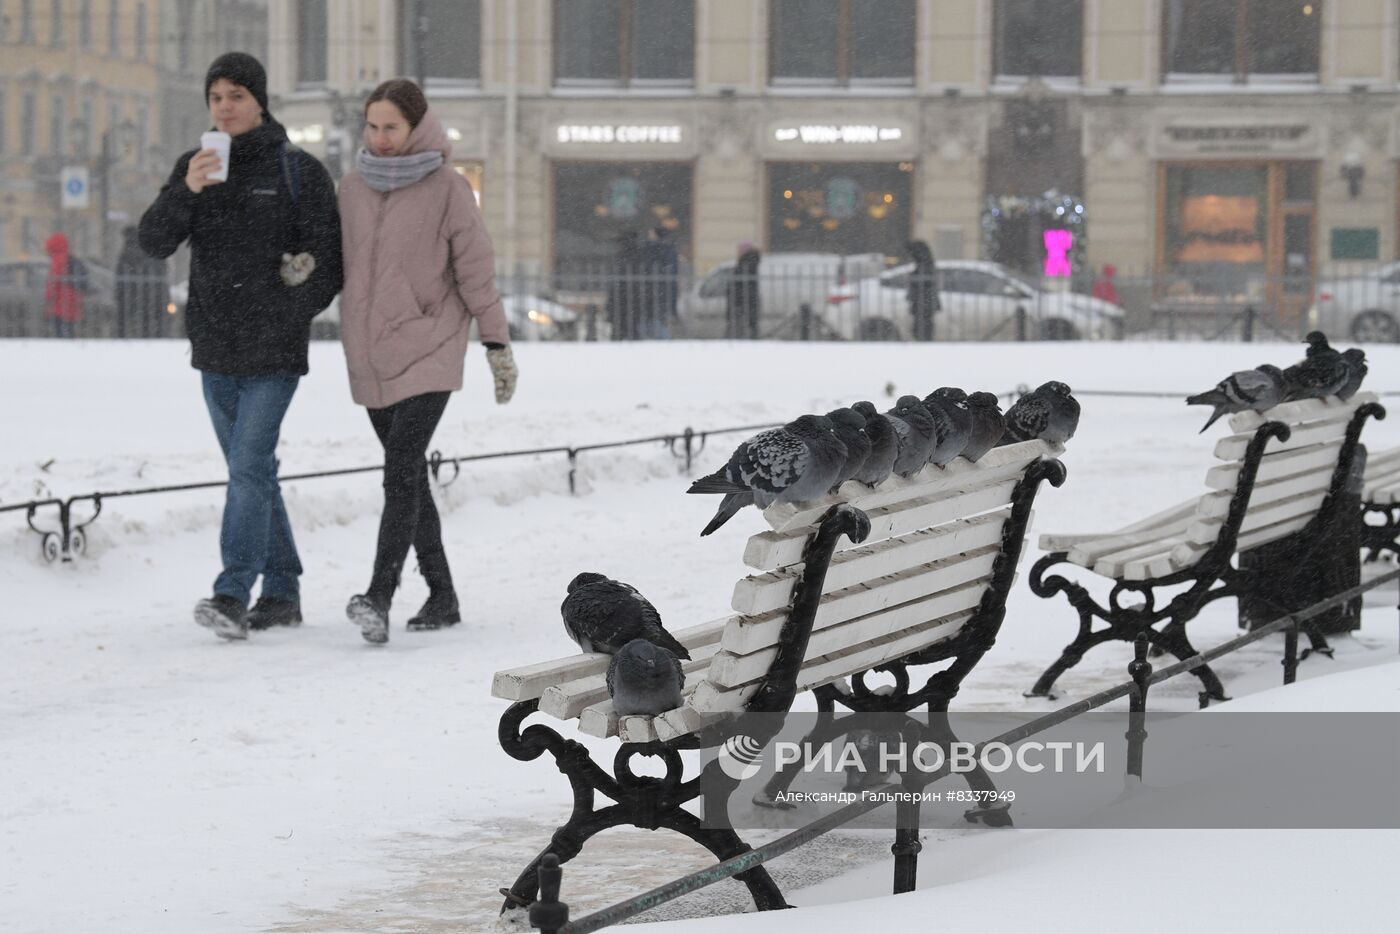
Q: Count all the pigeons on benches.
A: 12